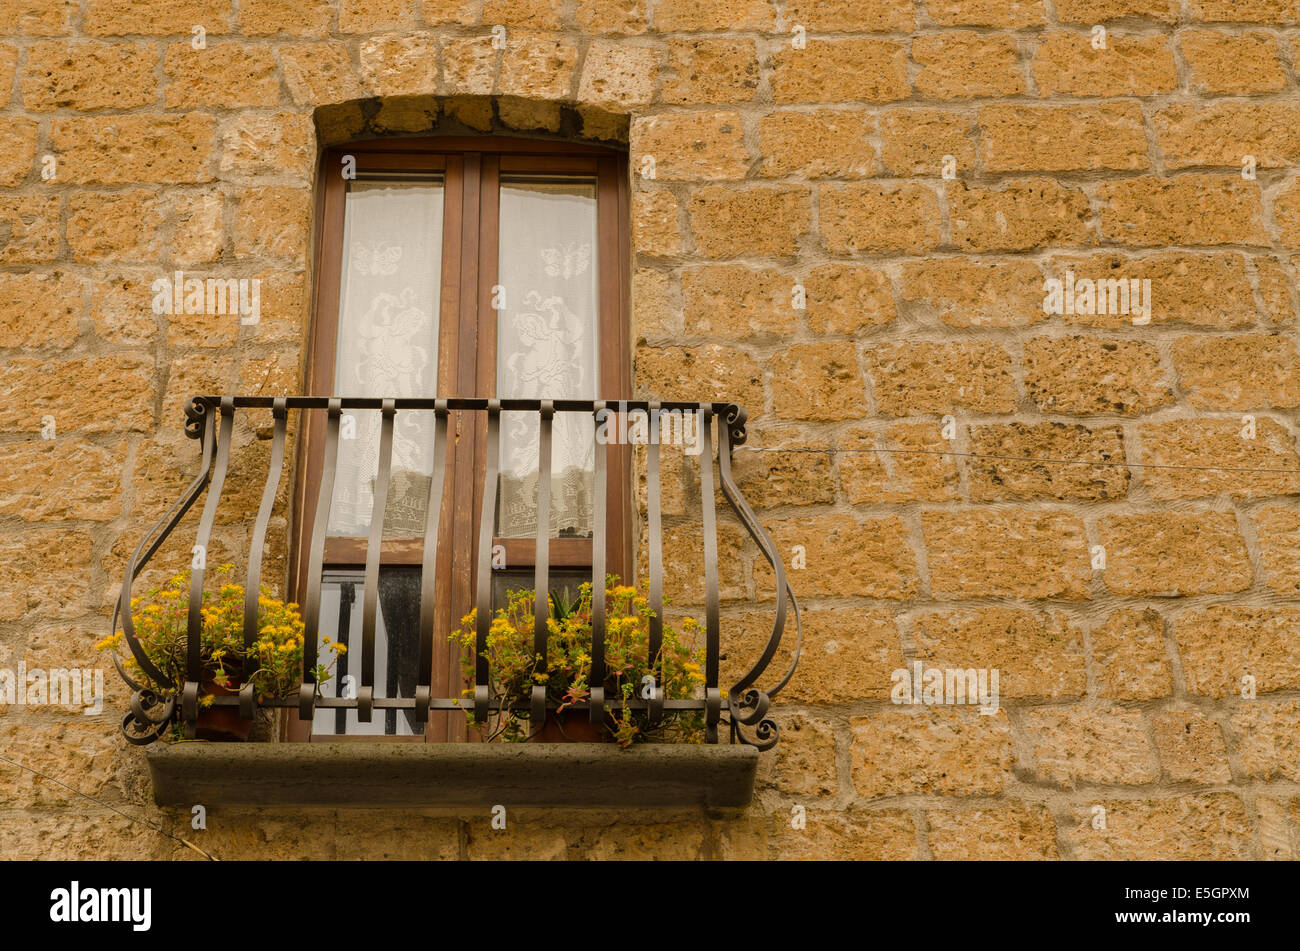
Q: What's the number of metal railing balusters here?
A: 14